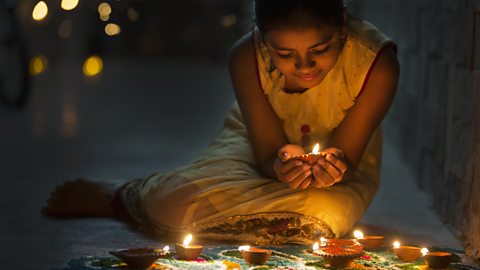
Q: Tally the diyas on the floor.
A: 8